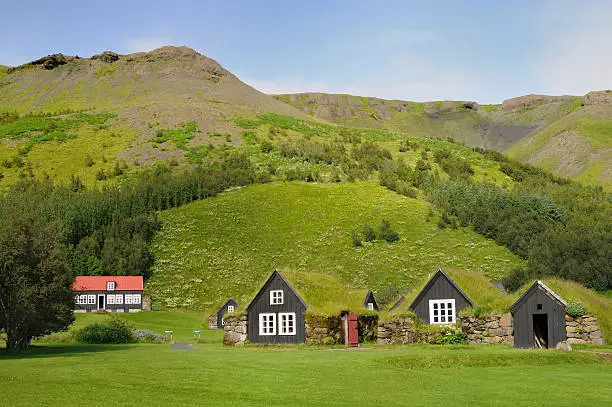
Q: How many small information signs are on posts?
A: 2